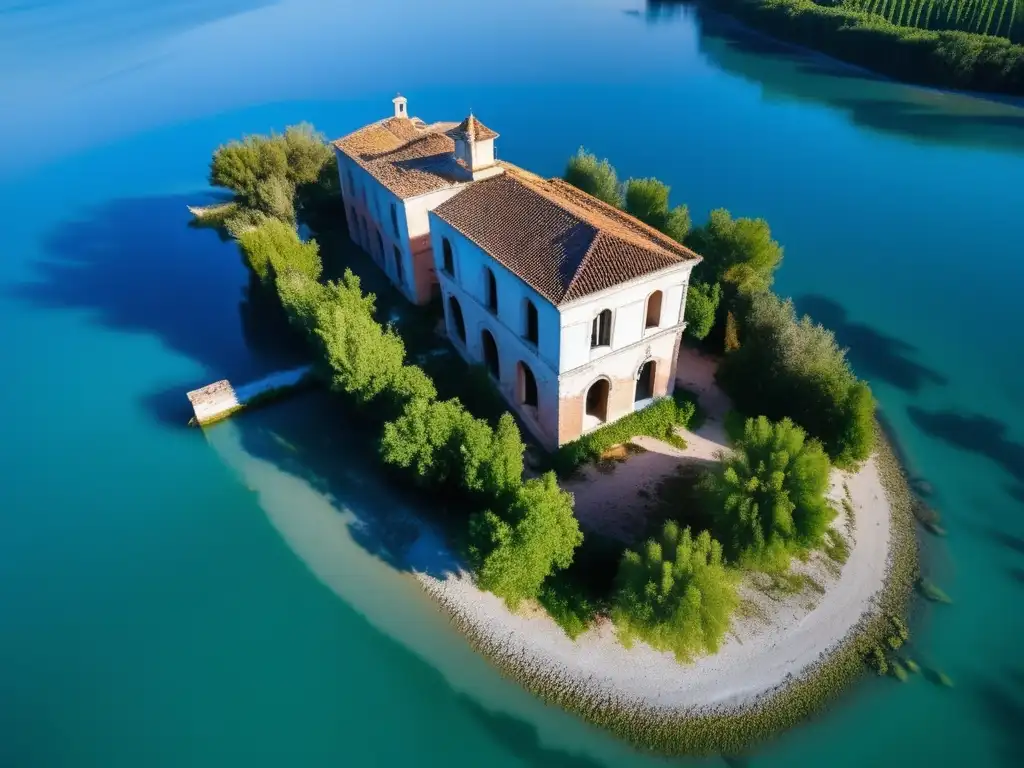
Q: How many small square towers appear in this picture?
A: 2